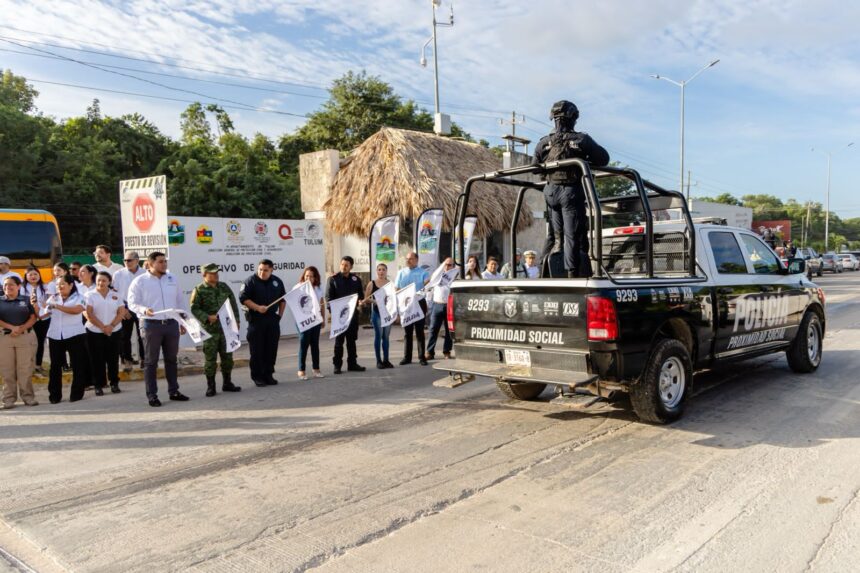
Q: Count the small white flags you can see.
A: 7